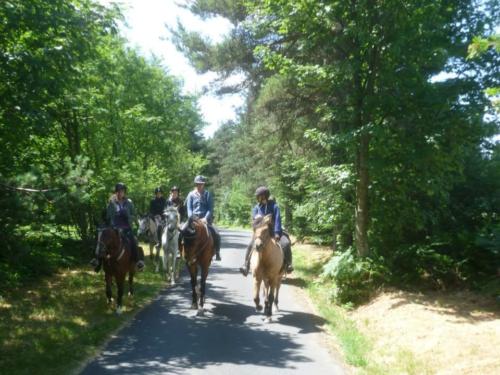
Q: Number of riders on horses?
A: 5